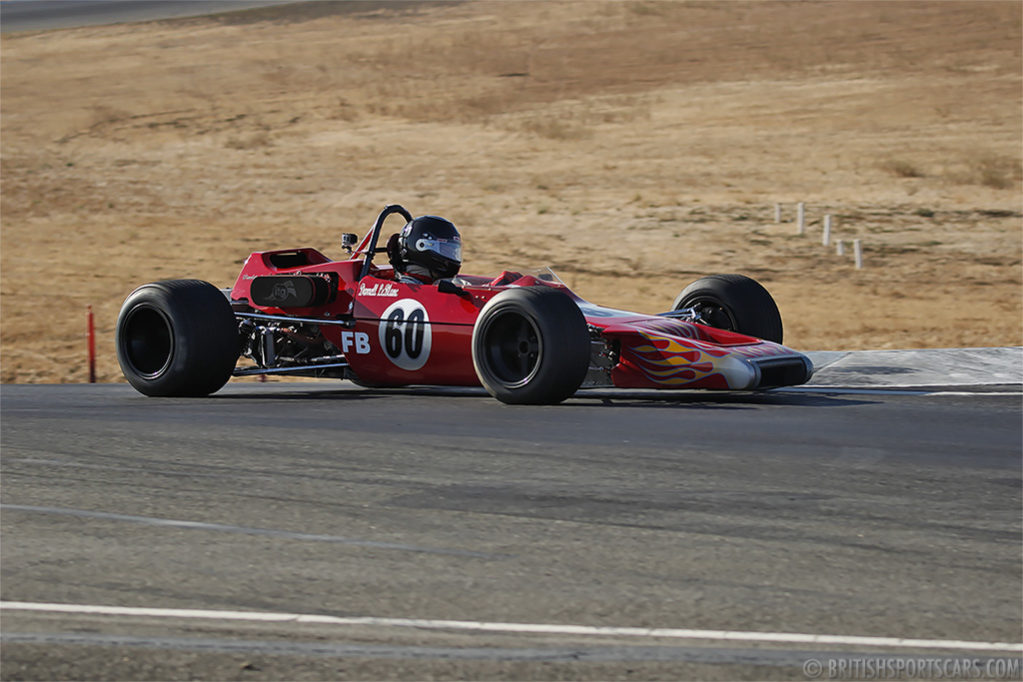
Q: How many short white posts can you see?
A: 5